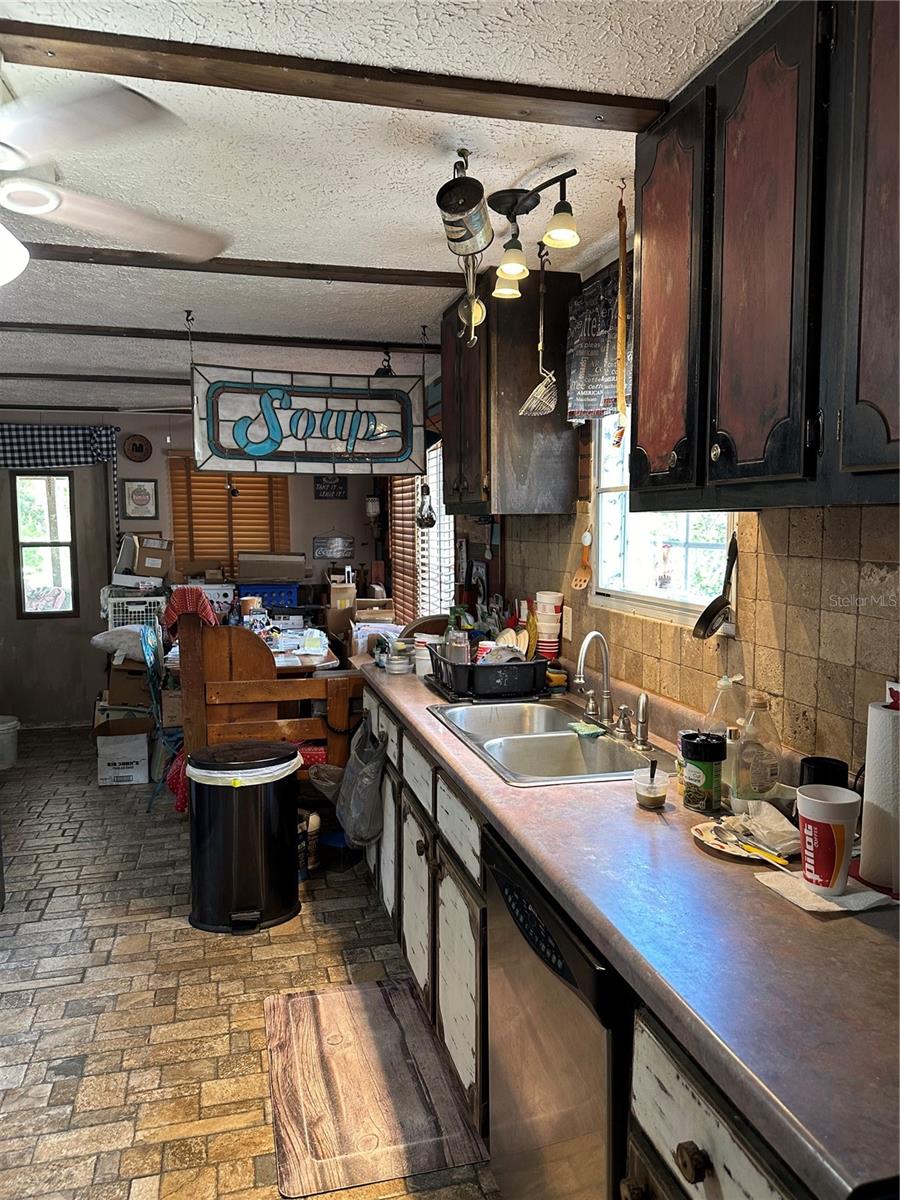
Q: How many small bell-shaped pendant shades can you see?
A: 3